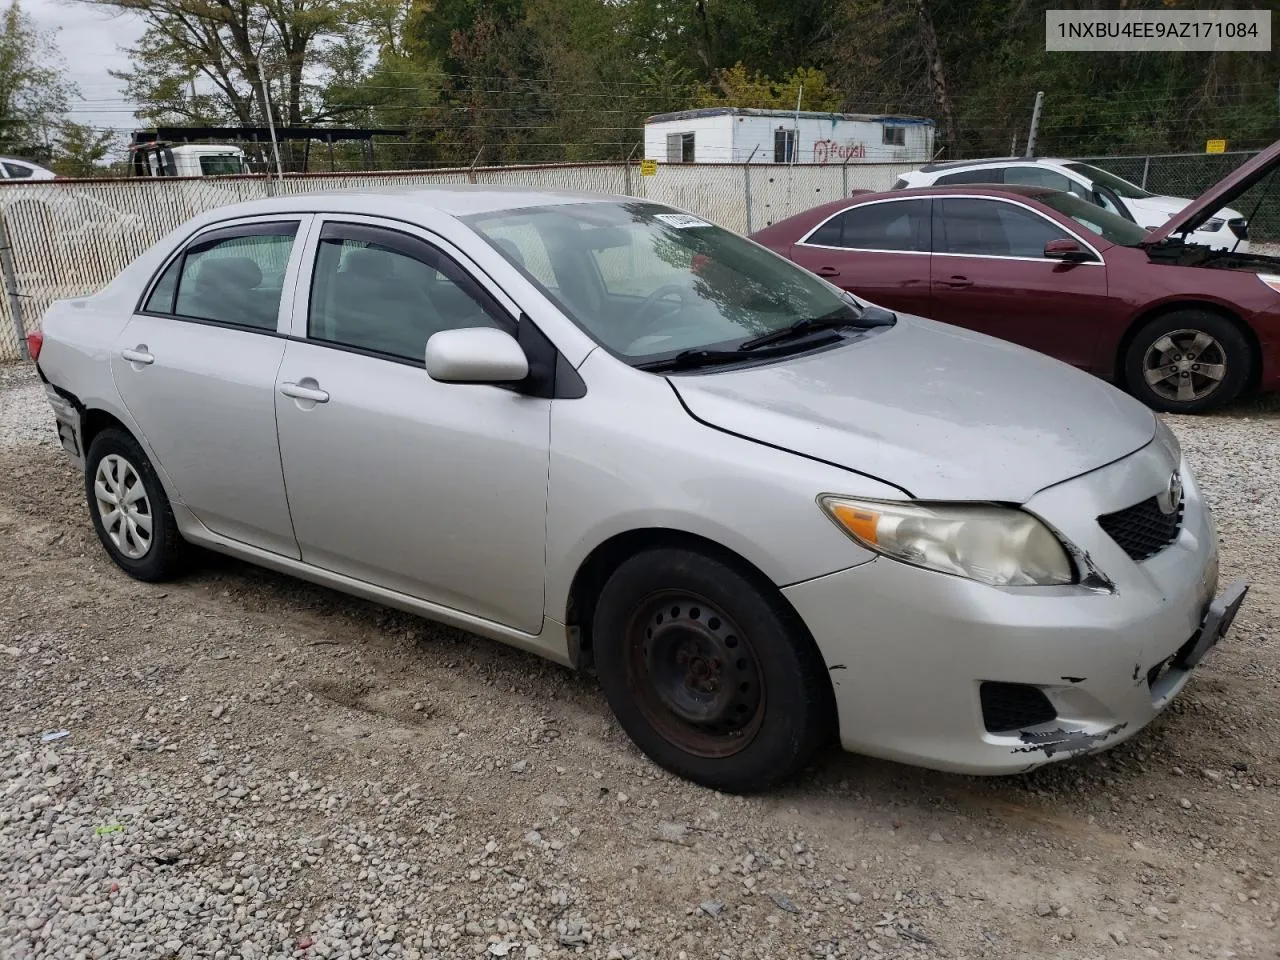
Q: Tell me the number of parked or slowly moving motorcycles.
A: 0